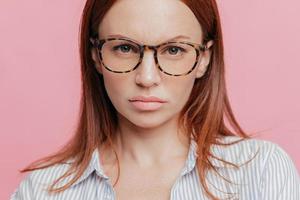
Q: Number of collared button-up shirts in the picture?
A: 1